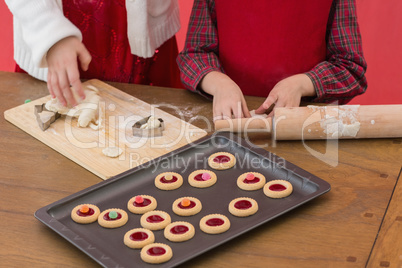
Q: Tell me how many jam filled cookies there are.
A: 15